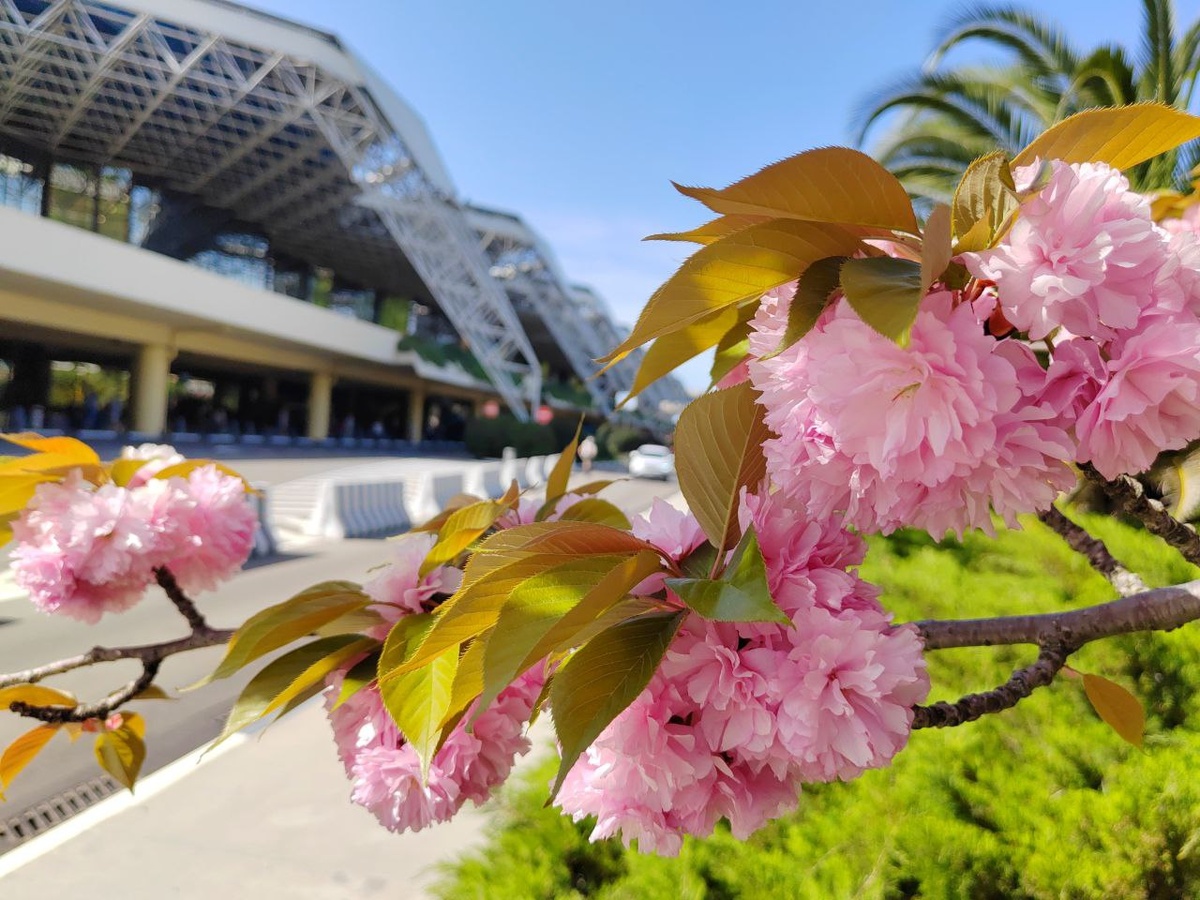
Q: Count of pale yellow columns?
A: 3